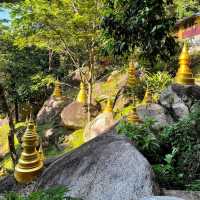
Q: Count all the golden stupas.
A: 8